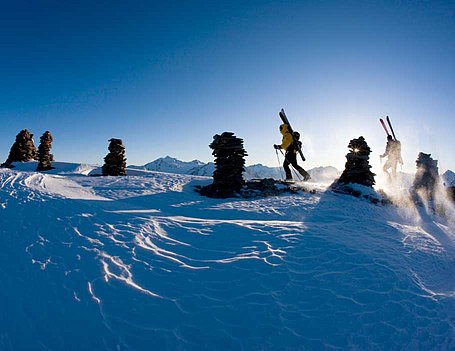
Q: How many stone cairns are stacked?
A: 6